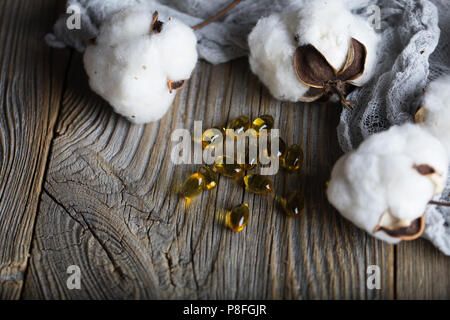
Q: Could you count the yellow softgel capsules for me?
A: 12